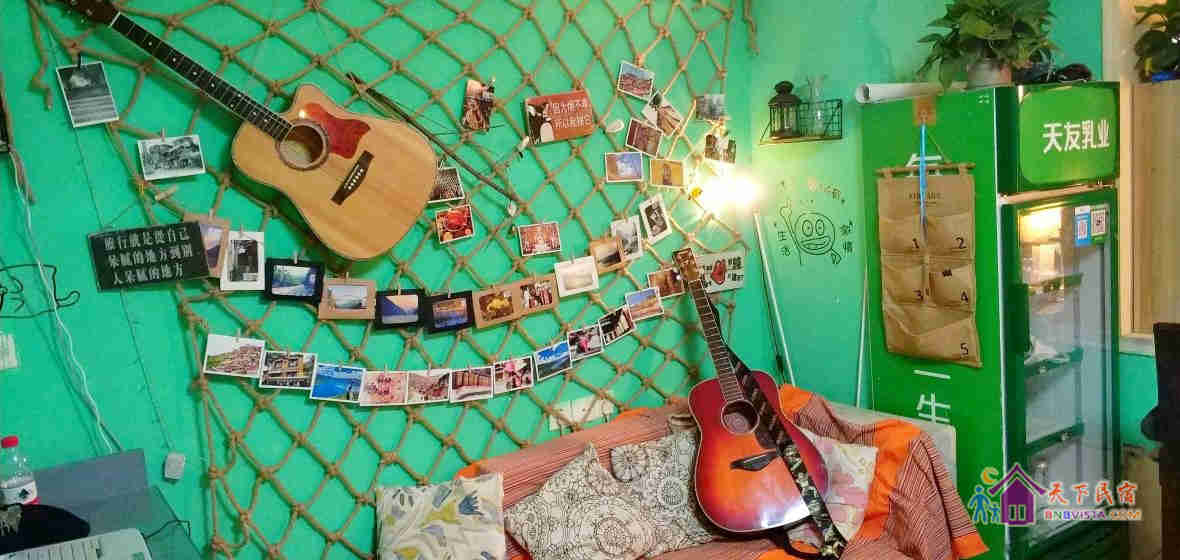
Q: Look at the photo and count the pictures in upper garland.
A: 12